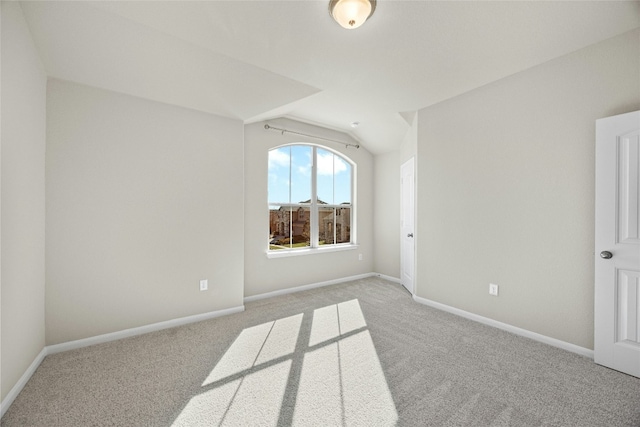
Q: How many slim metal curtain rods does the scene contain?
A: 1